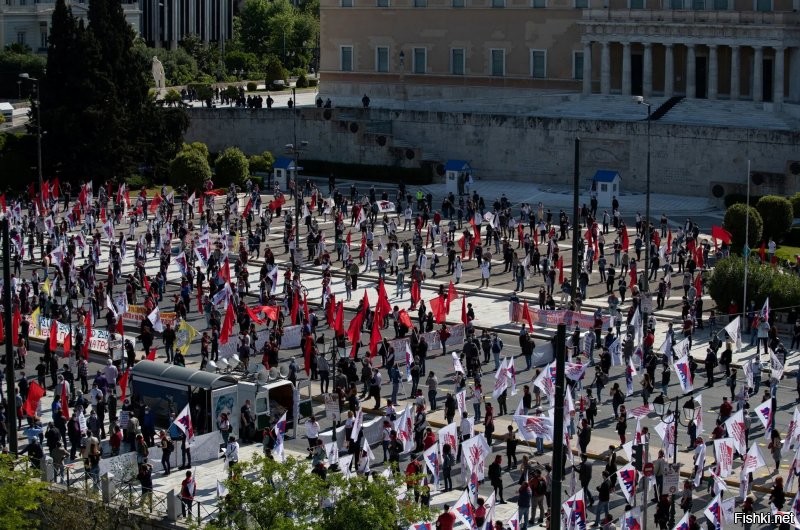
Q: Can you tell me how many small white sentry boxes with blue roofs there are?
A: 3